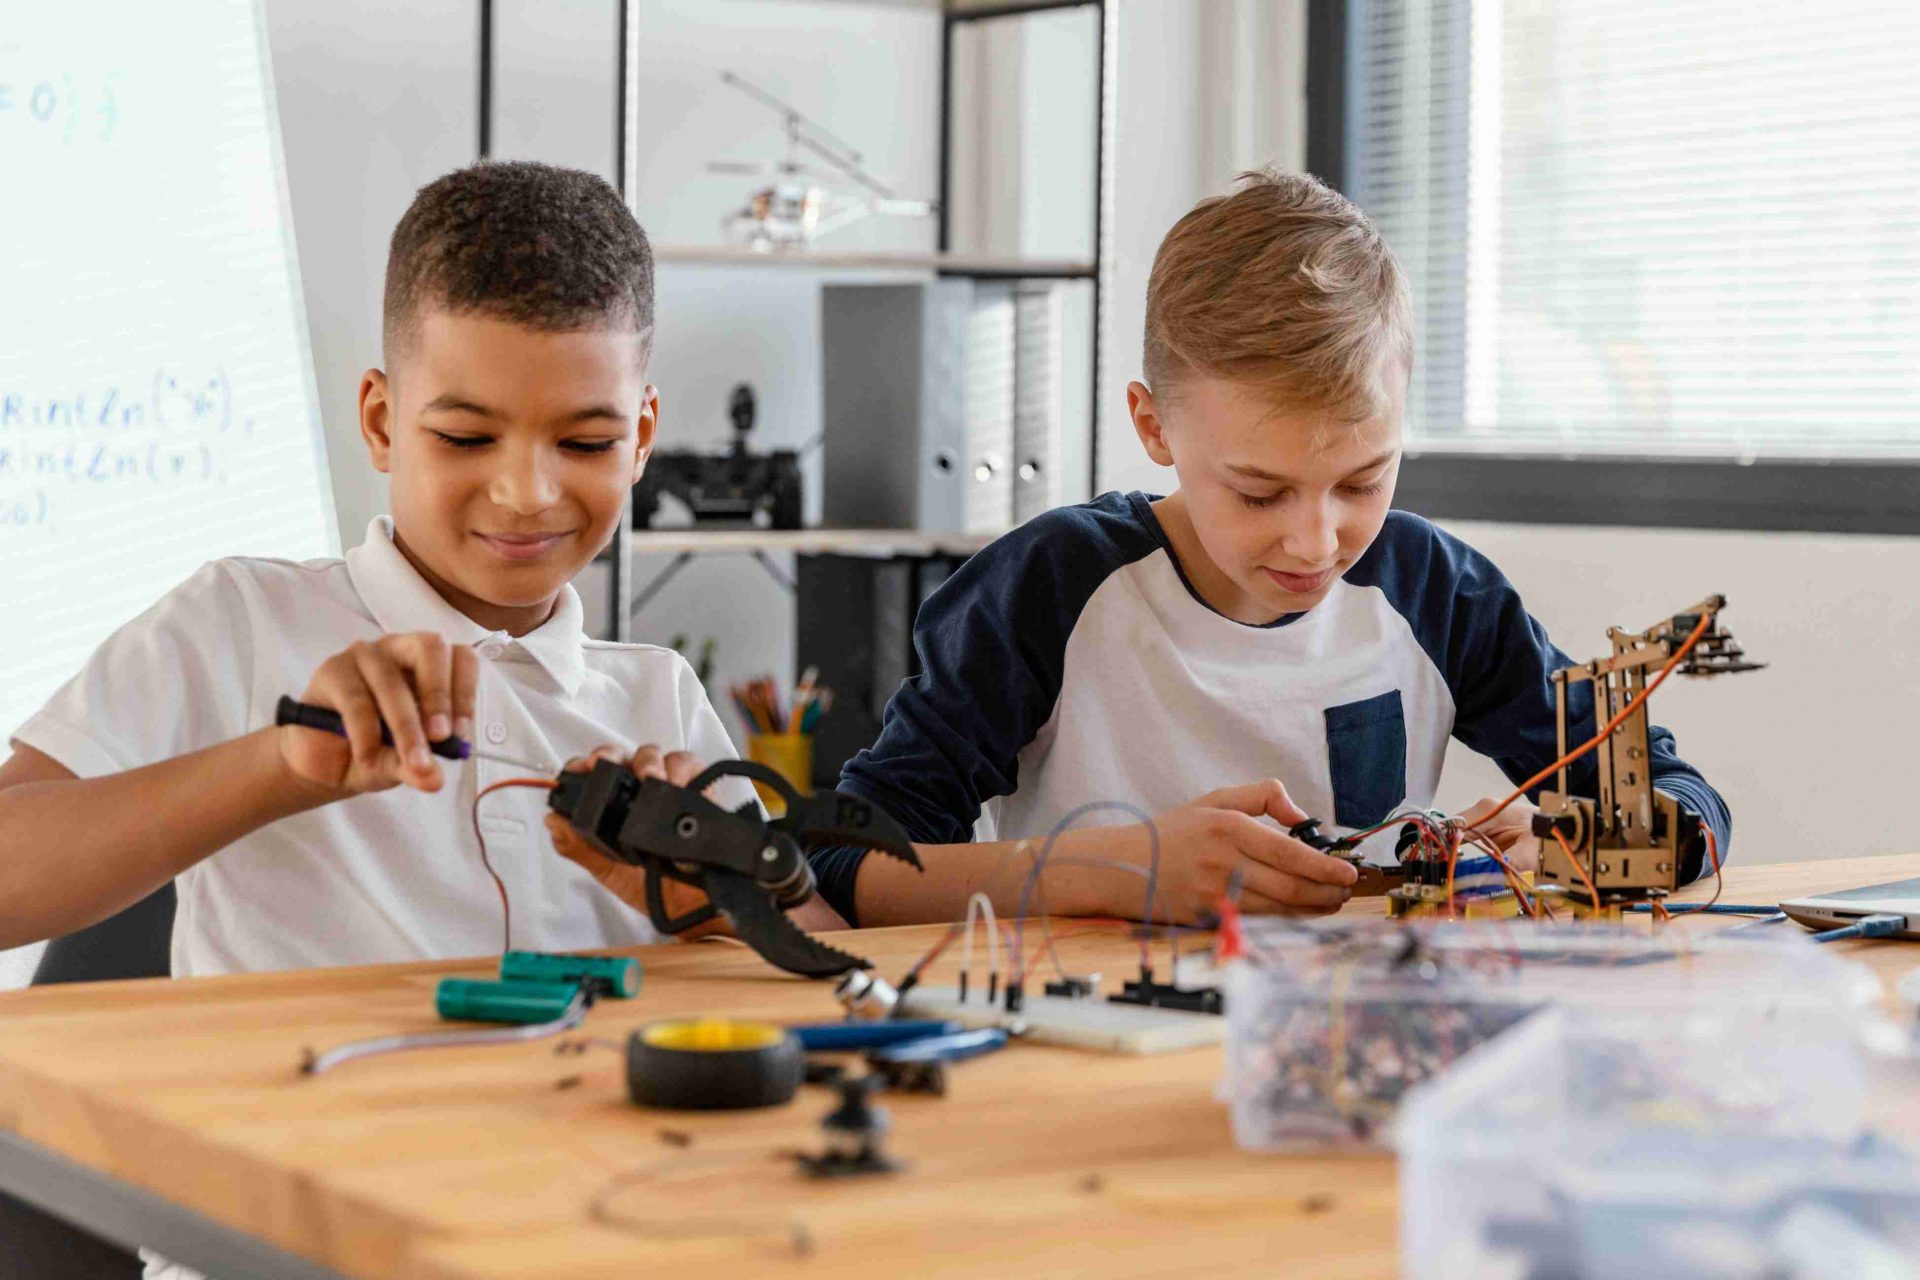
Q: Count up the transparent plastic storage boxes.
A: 2